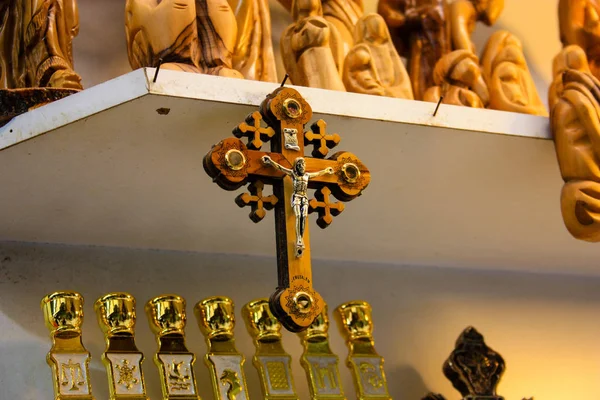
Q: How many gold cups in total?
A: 7